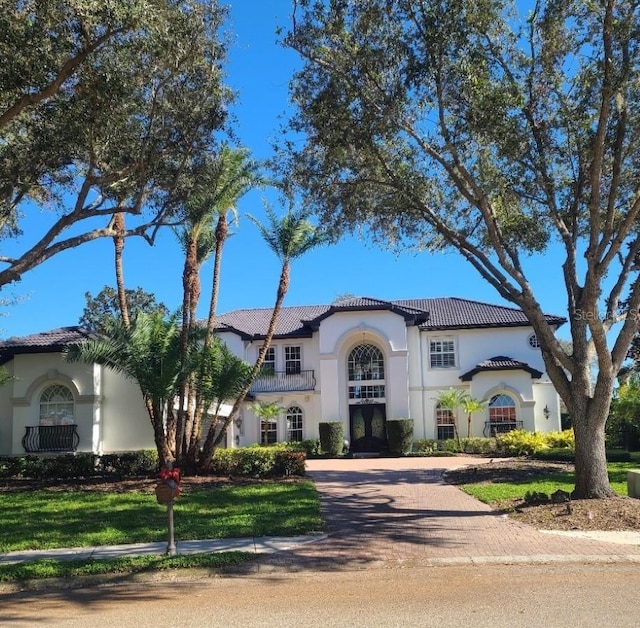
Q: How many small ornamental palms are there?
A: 3